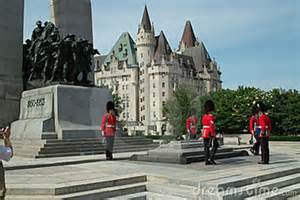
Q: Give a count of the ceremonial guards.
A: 5